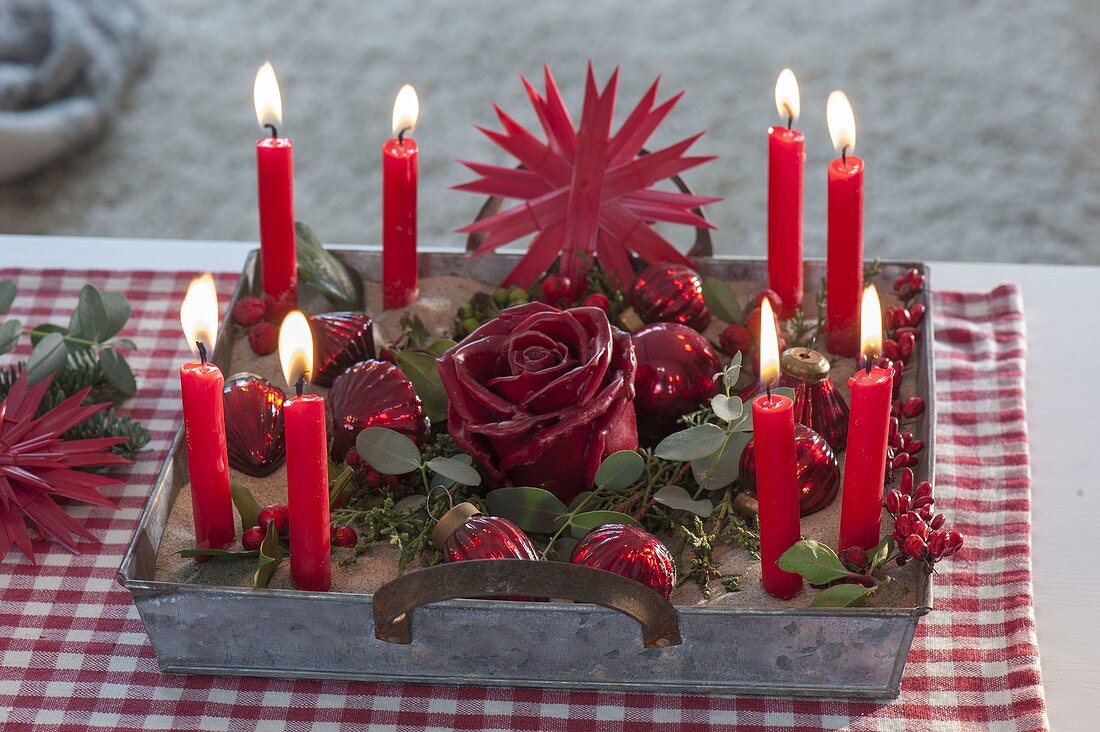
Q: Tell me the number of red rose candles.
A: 1